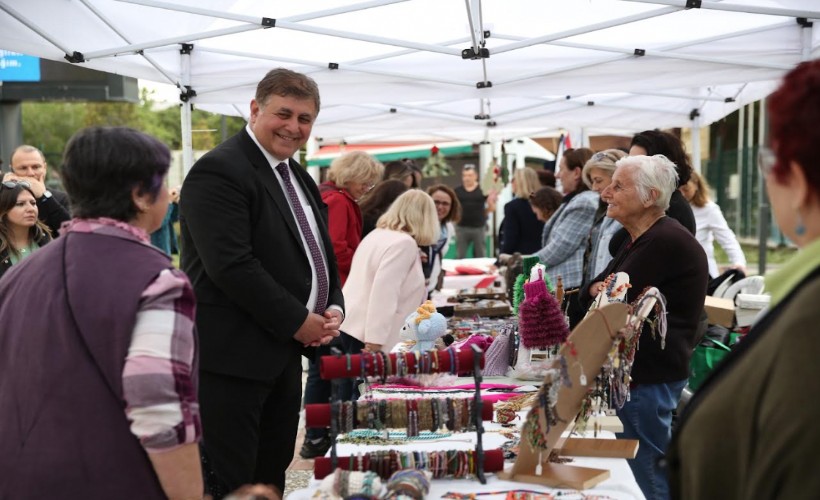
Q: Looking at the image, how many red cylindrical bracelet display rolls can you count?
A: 3